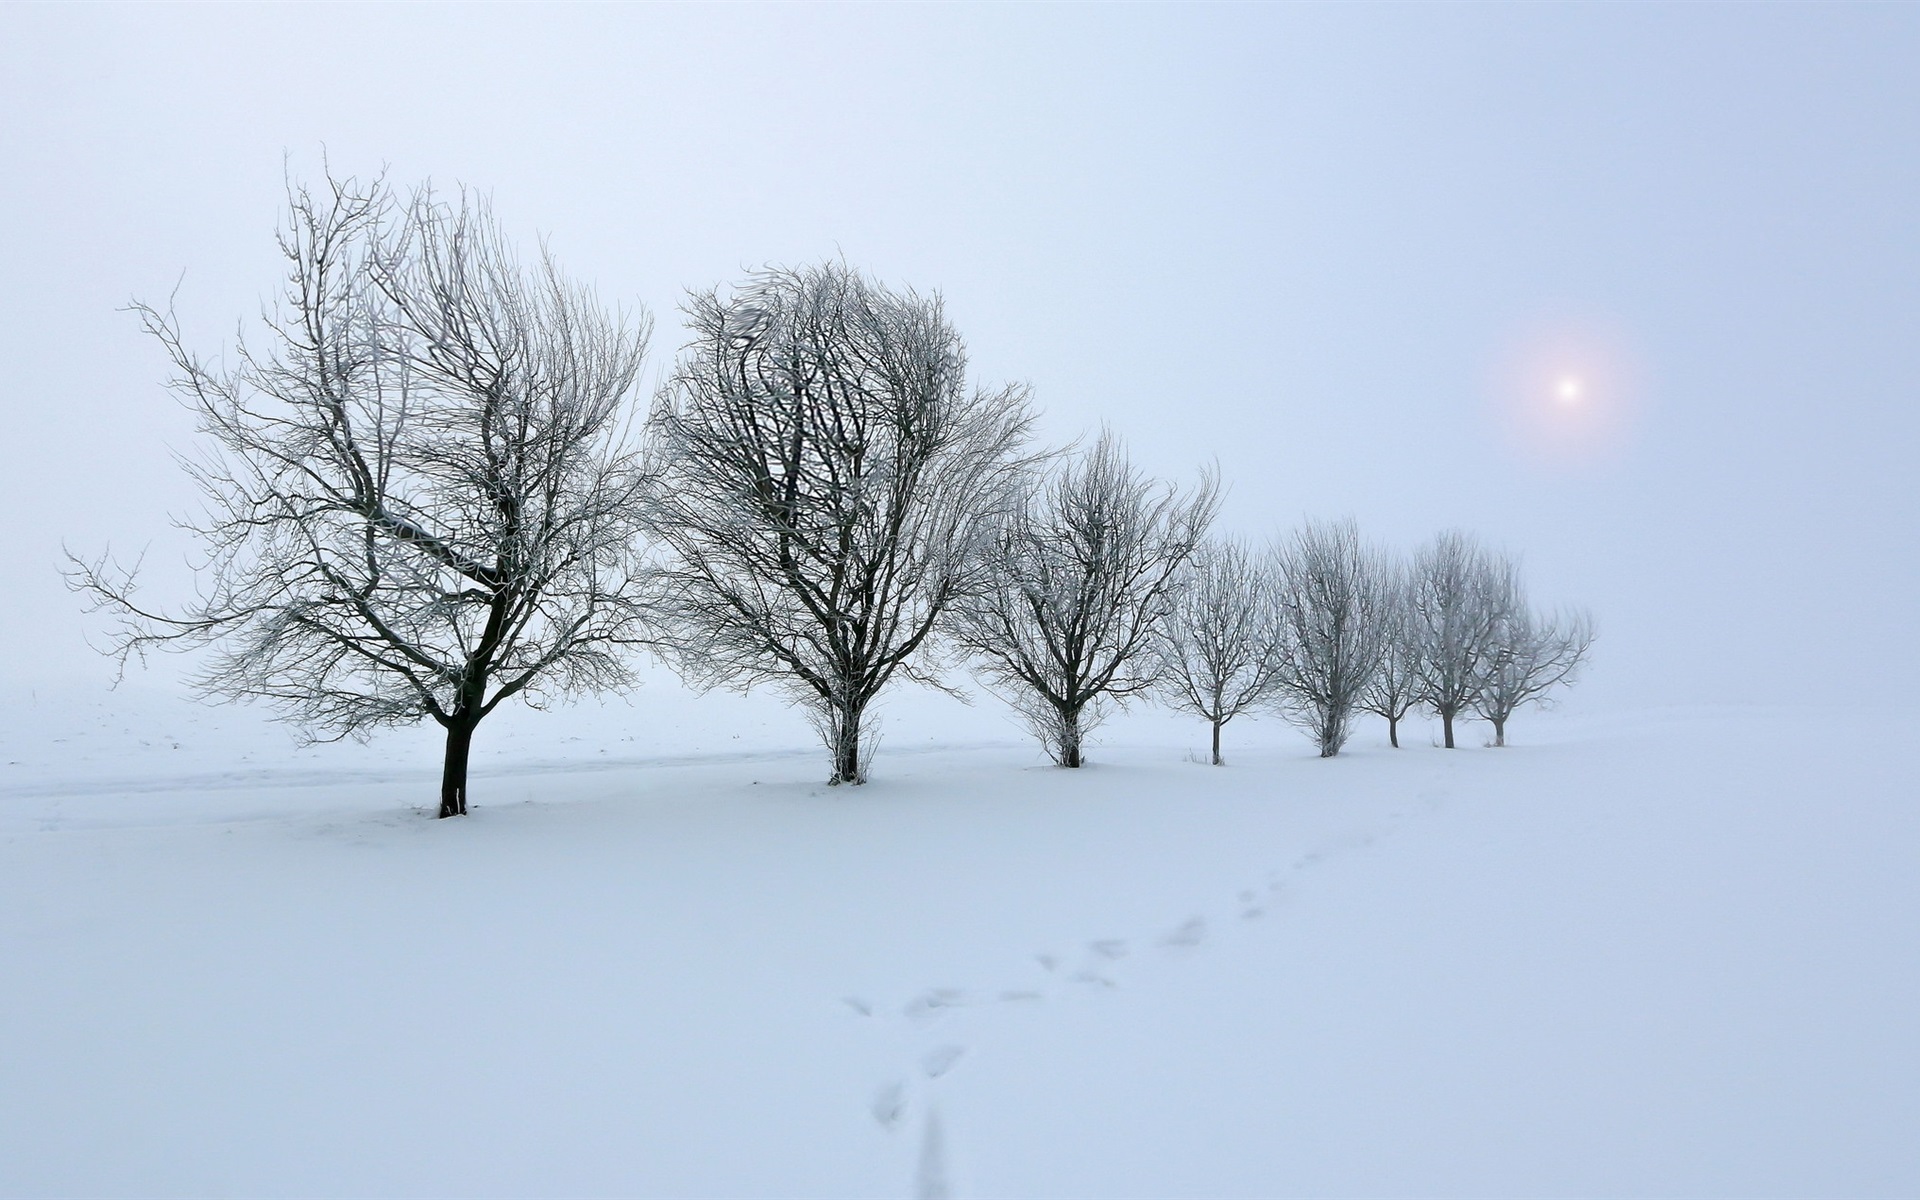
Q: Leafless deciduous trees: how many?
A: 8